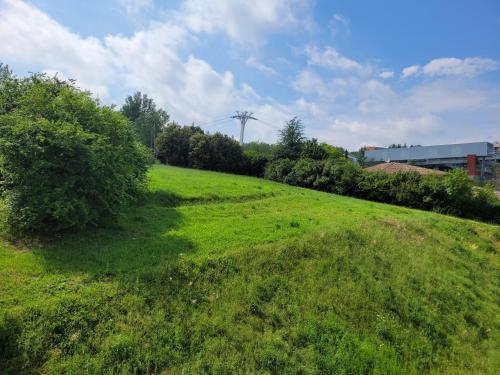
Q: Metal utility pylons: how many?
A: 1